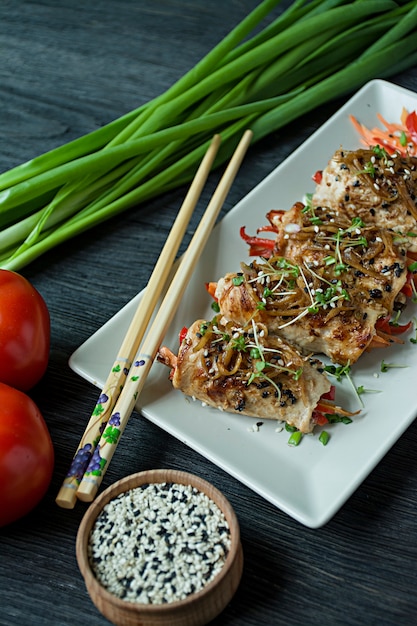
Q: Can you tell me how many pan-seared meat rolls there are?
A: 4